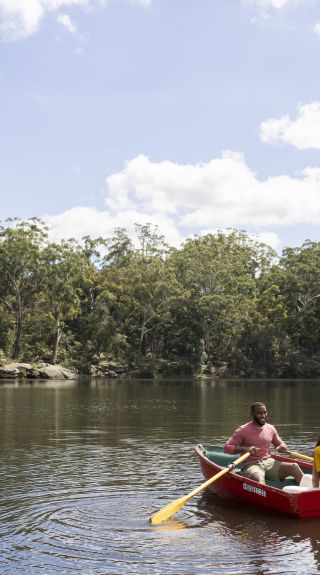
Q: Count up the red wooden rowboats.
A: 1